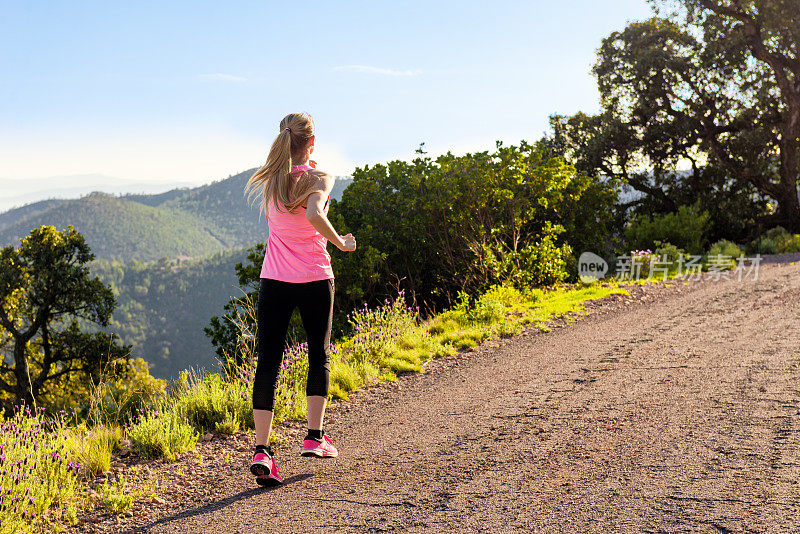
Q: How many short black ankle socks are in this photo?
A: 2